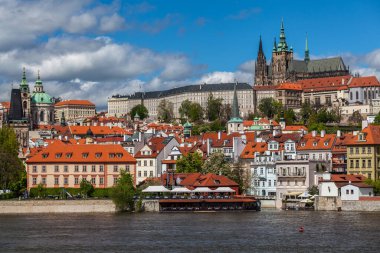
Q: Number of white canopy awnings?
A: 4